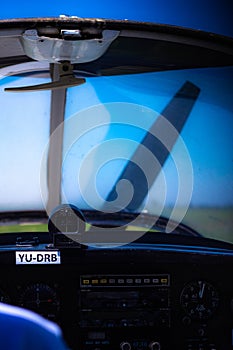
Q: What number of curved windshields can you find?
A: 1